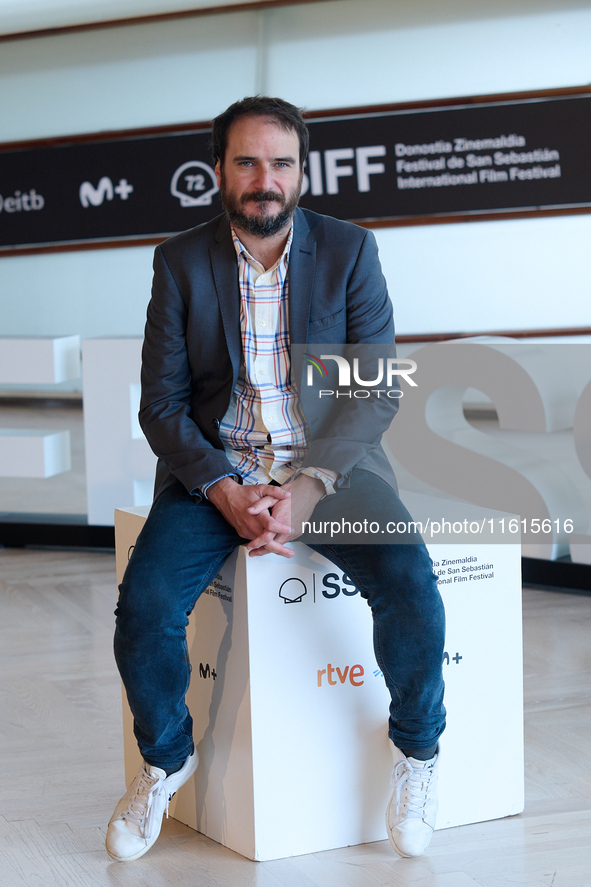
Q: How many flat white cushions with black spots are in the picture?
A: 0